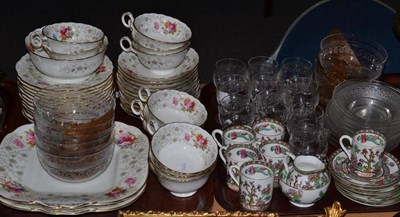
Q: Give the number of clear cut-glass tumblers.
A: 10